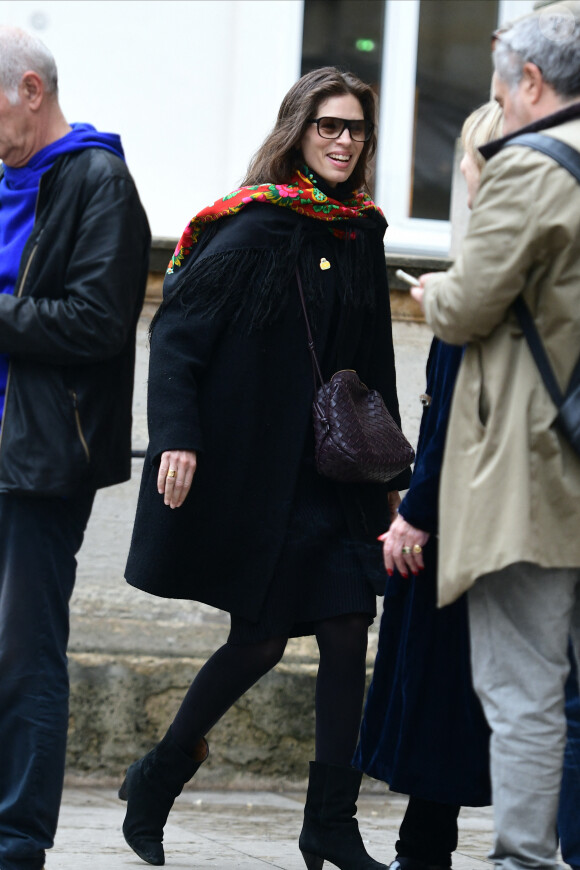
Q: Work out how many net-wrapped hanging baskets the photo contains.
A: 0